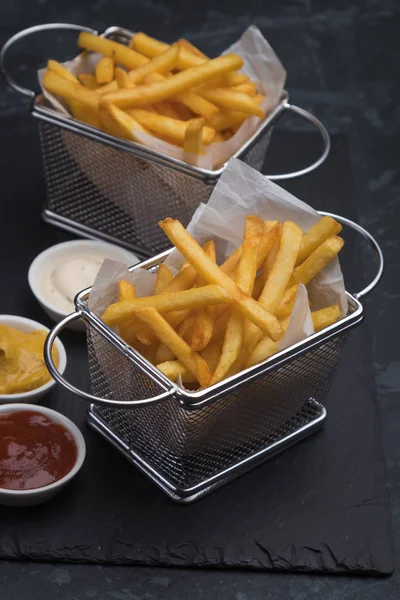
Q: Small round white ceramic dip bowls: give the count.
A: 3